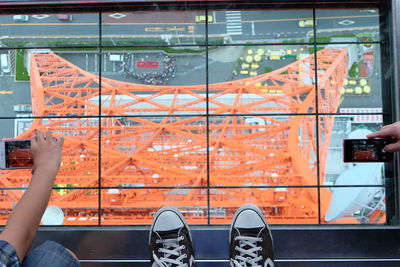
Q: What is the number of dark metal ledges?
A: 1